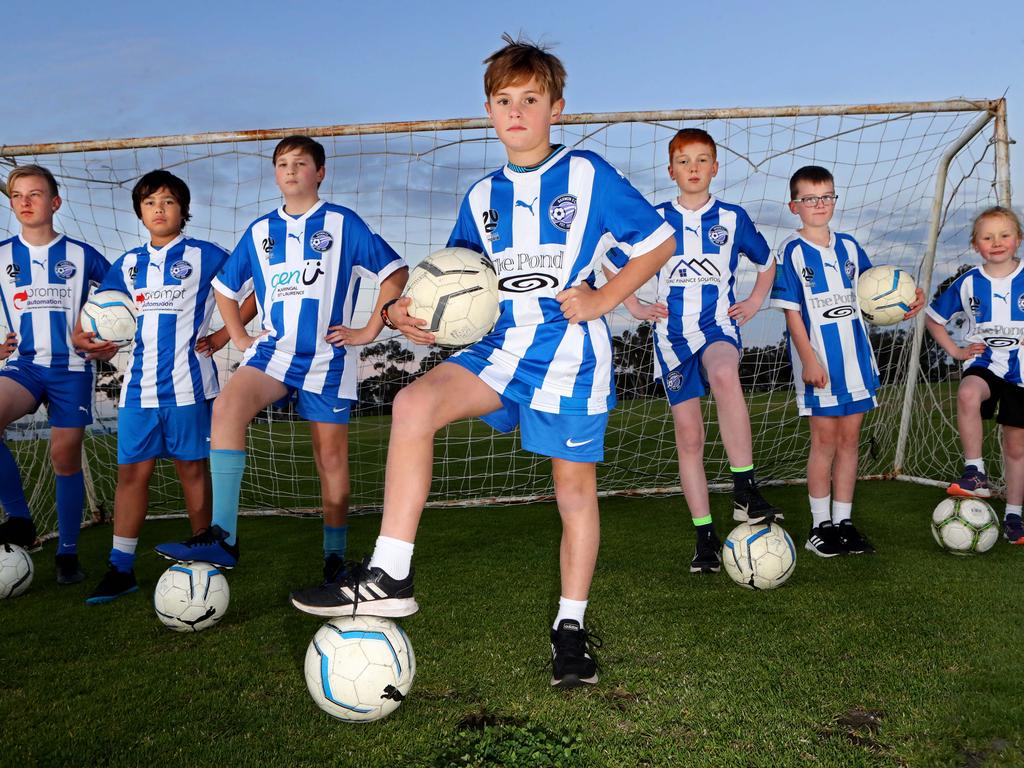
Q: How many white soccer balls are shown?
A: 8